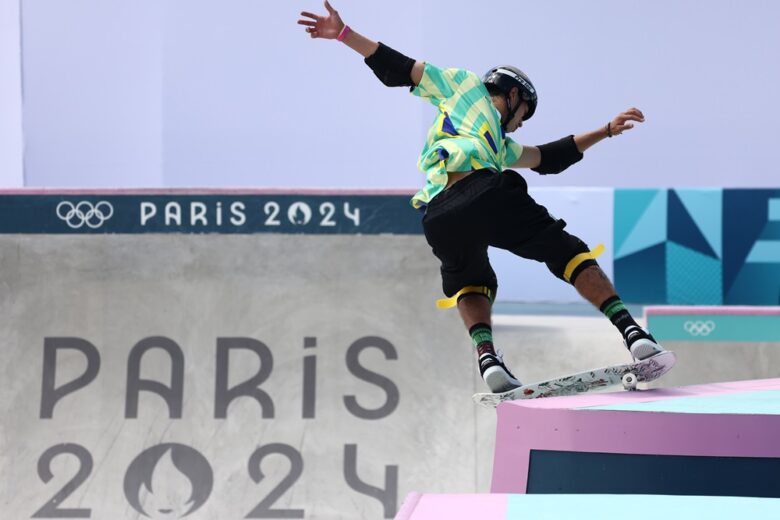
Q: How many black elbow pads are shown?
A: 2